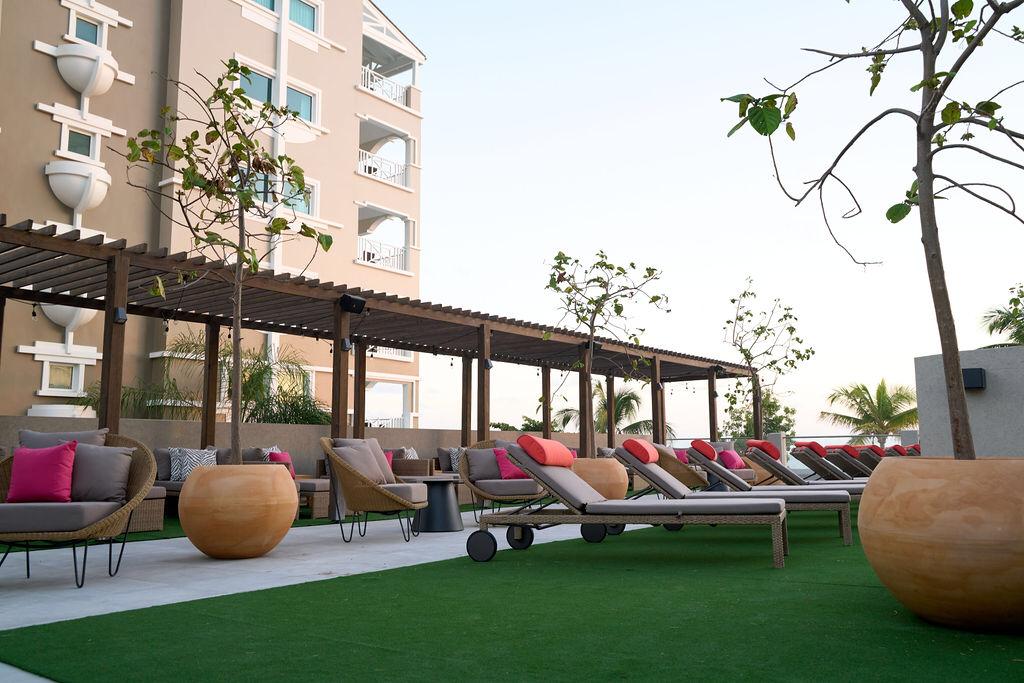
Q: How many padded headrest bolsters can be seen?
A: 9